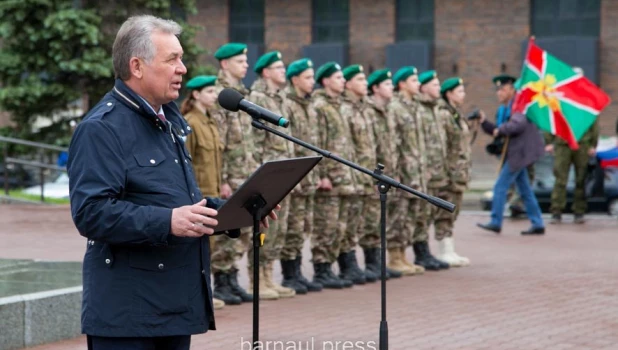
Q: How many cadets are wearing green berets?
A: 10